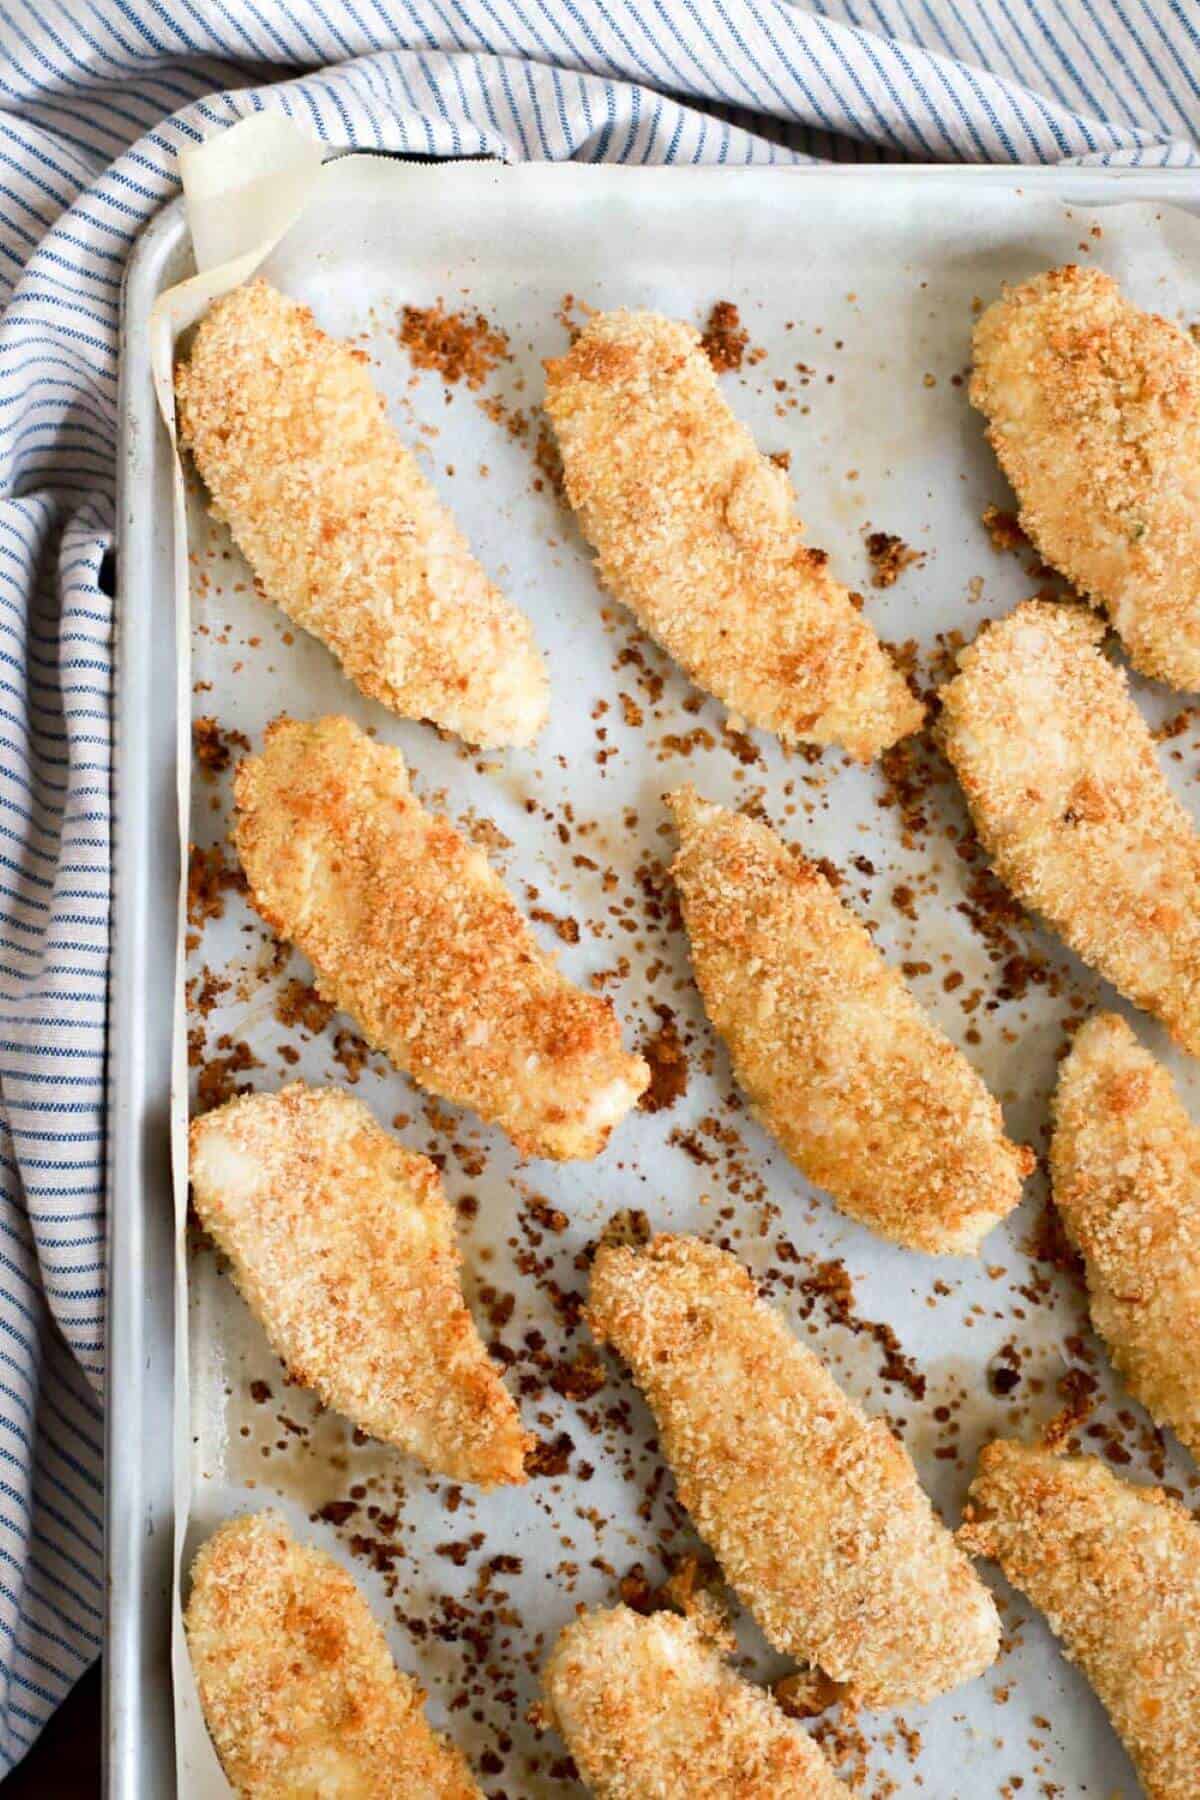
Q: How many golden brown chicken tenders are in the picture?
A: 12